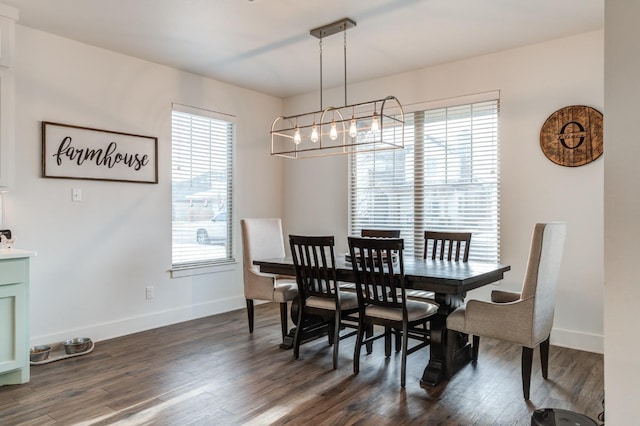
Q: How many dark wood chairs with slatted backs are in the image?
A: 4